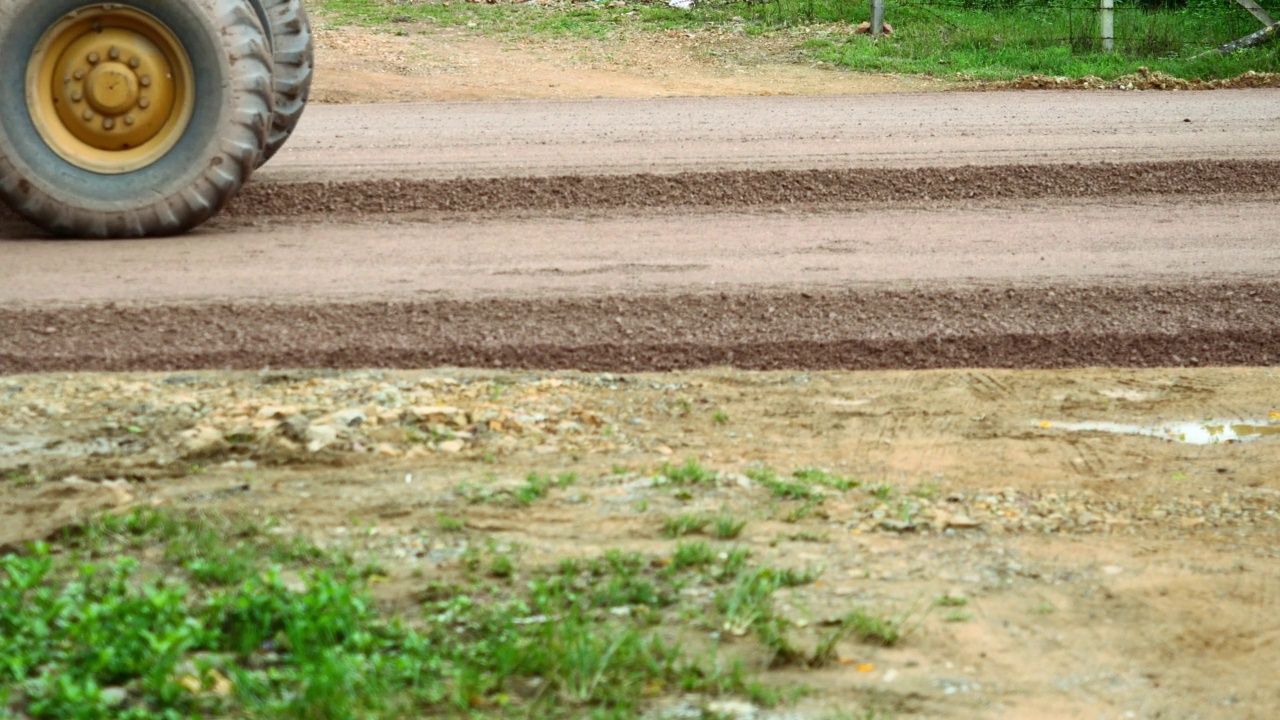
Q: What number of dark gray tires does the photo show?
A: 2